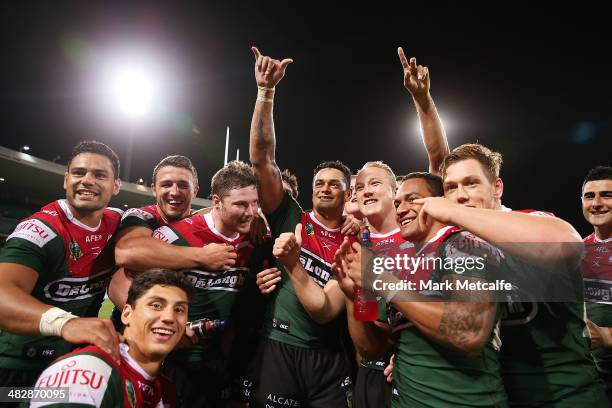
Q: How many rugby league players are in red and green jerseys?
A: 9